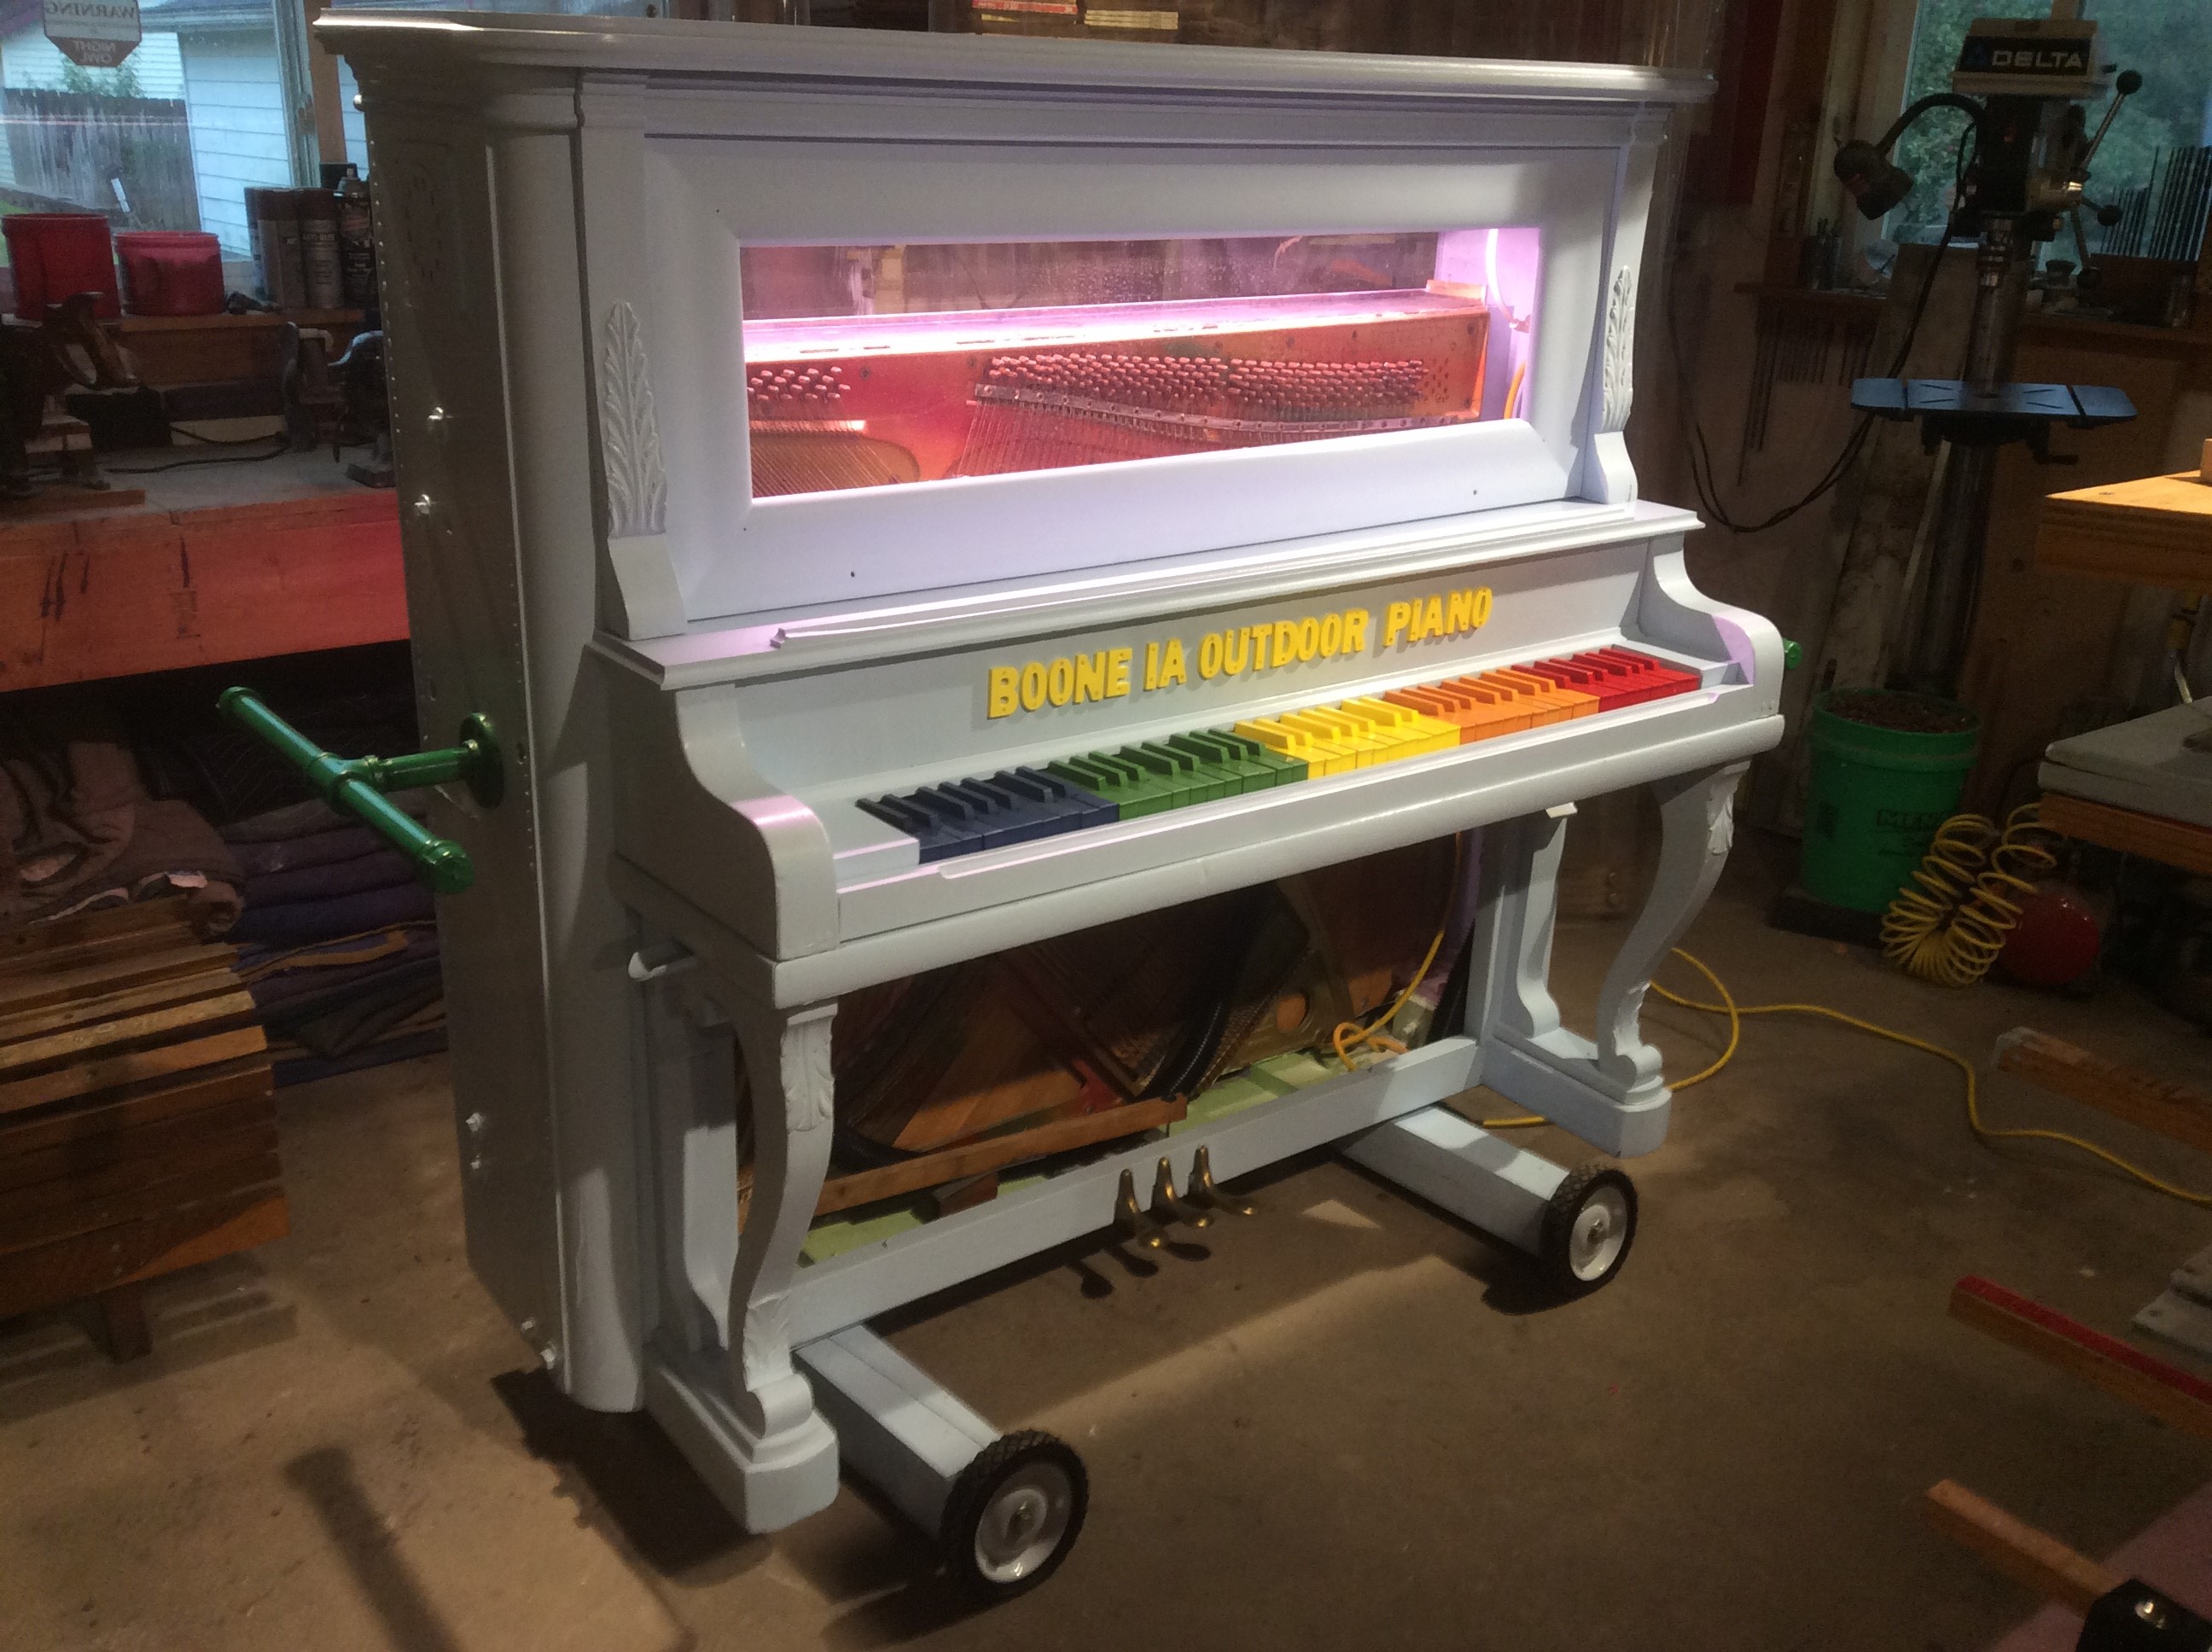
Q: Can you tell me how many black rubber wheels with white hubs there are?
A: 2